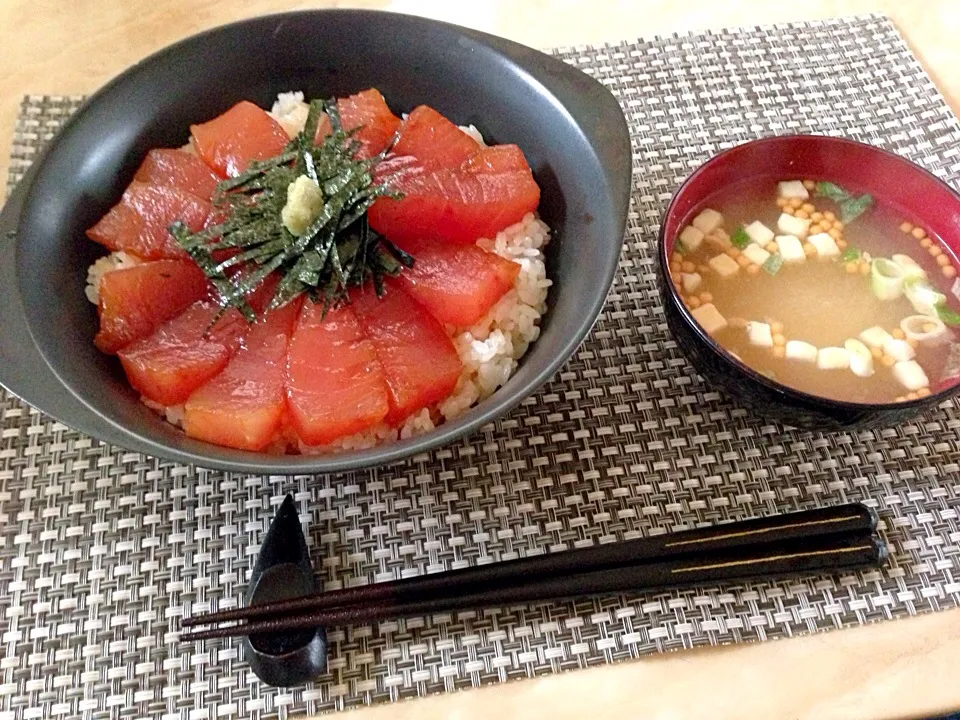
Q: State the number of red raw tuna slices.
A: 12